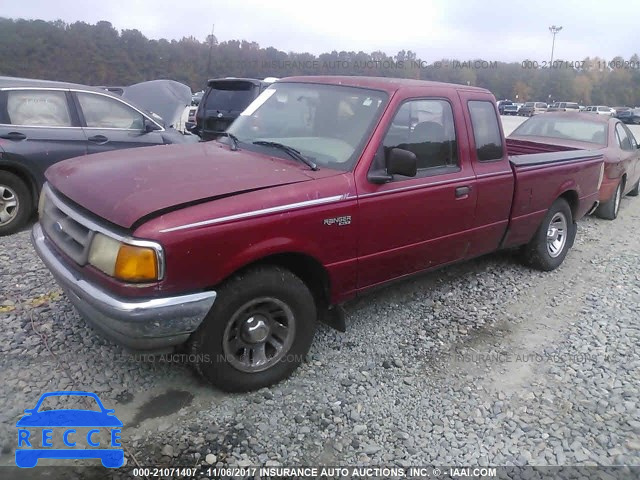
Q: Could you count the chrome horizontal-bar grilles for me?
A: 1